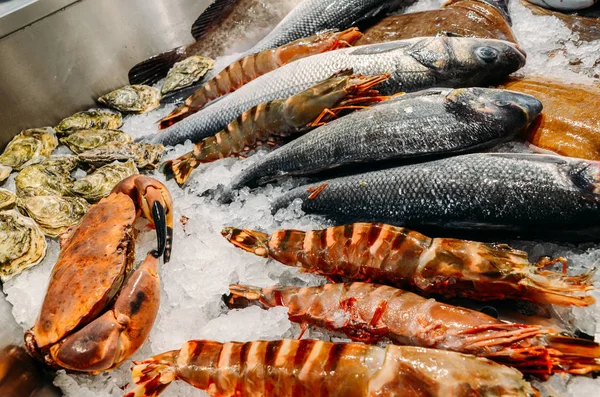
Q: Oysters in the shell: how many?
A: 13